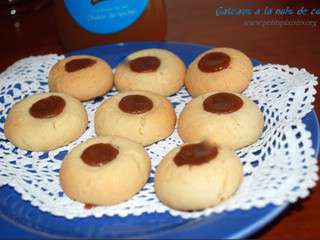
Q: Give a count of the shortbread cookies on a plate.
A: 8